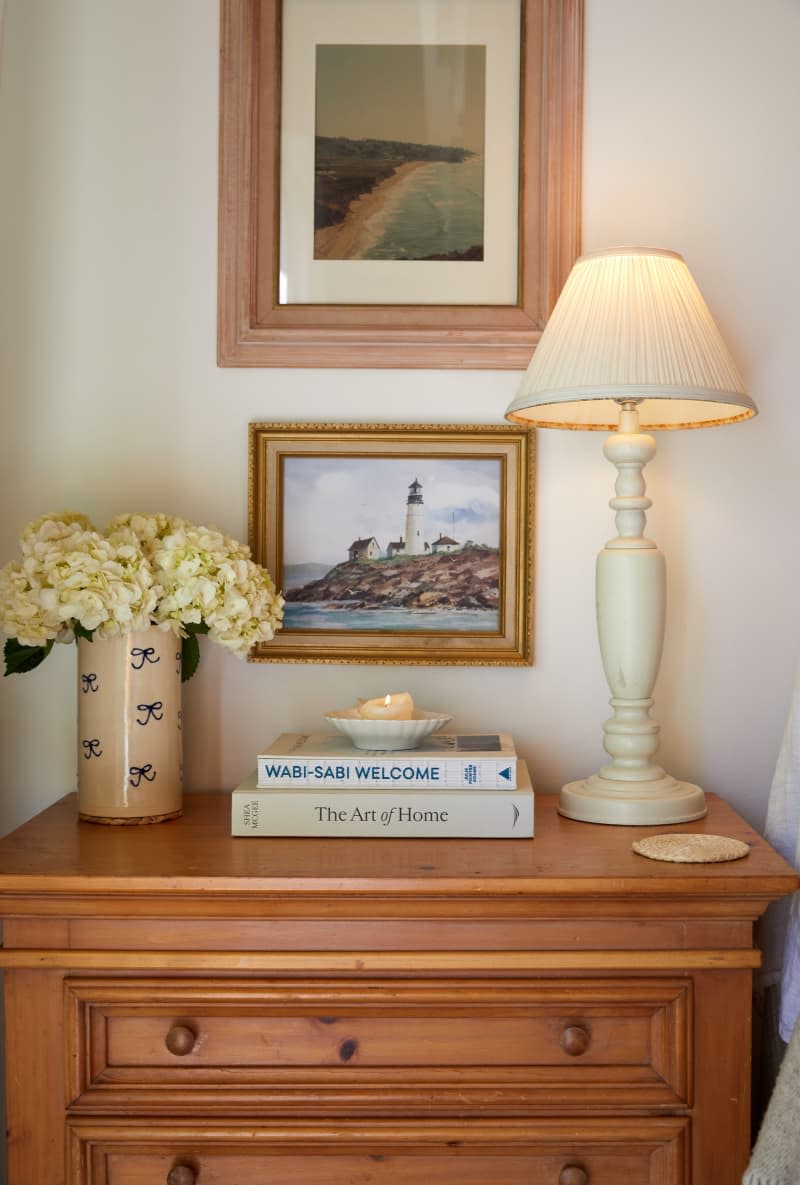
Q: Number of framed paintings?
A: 2